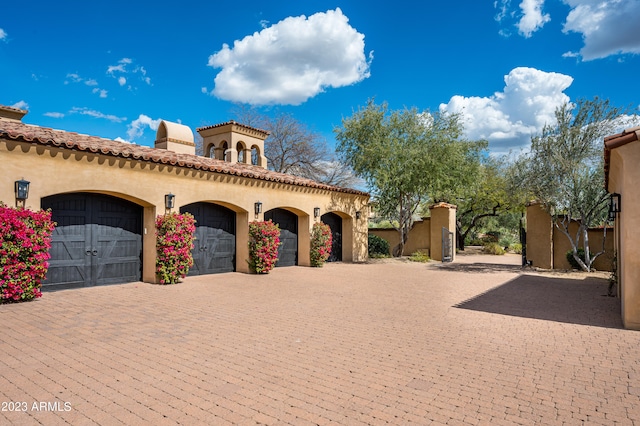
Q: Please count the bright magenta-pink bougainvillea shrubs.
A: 4